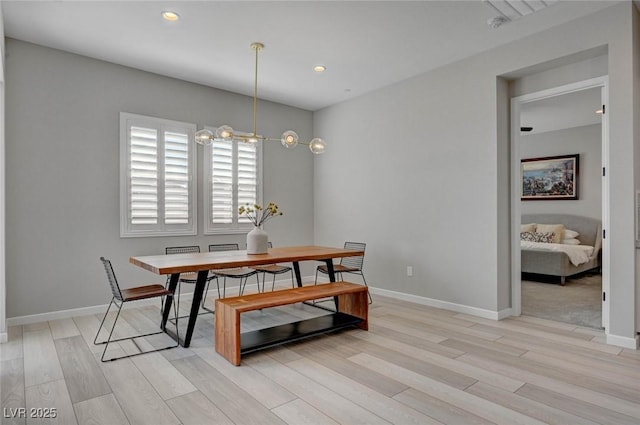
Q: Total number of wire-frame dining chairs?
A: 5